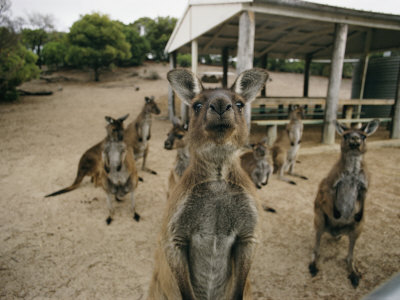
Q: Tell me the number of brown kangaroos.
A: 7